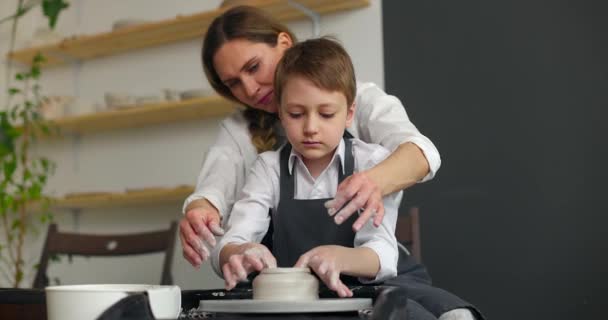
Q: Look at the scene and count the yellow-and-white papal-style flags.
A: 0